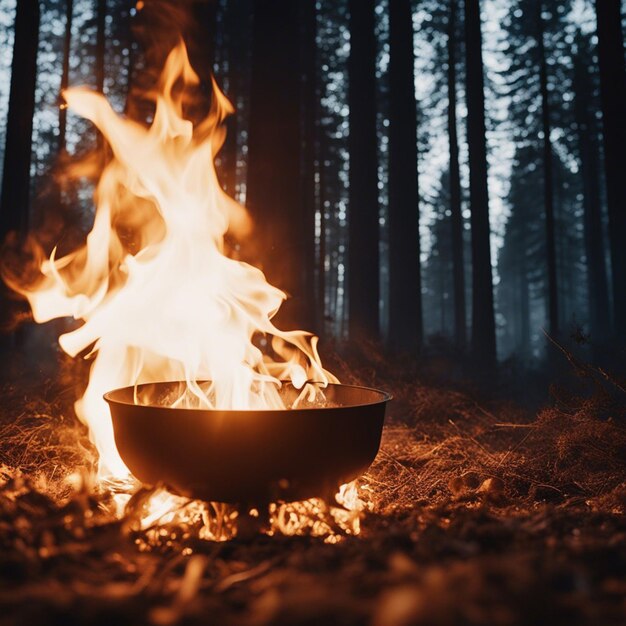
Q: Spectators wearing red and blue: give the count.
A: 0